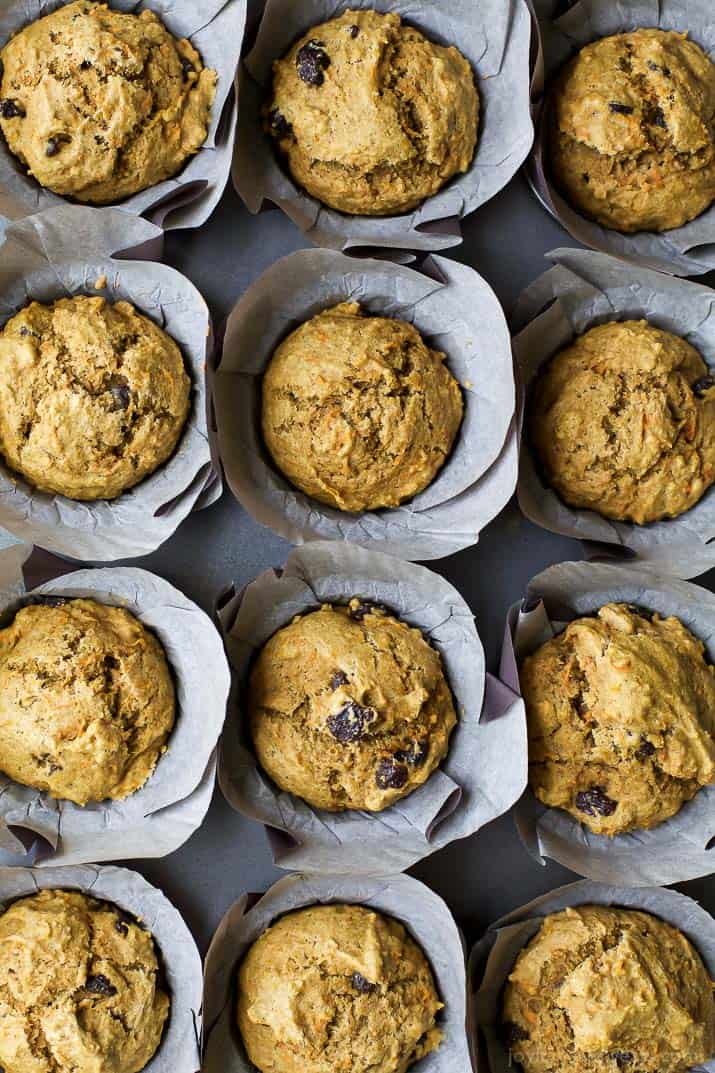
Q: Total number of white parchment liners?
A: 12